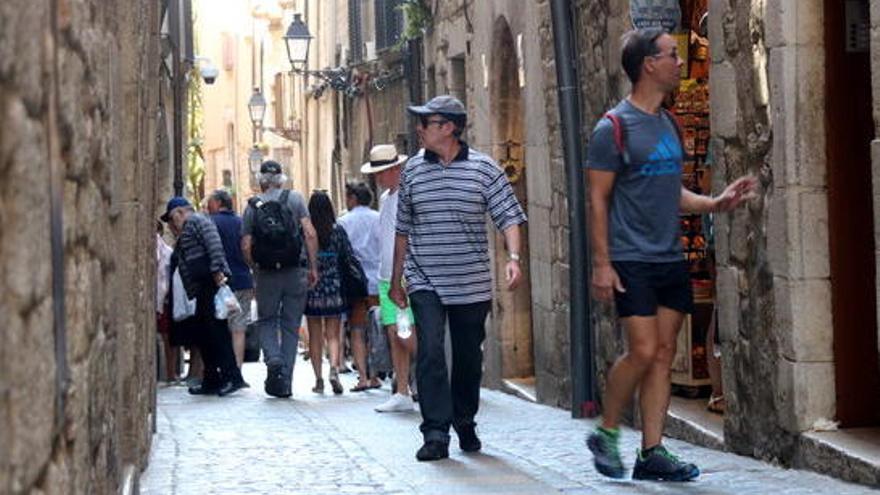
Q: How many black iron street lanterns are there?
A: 3